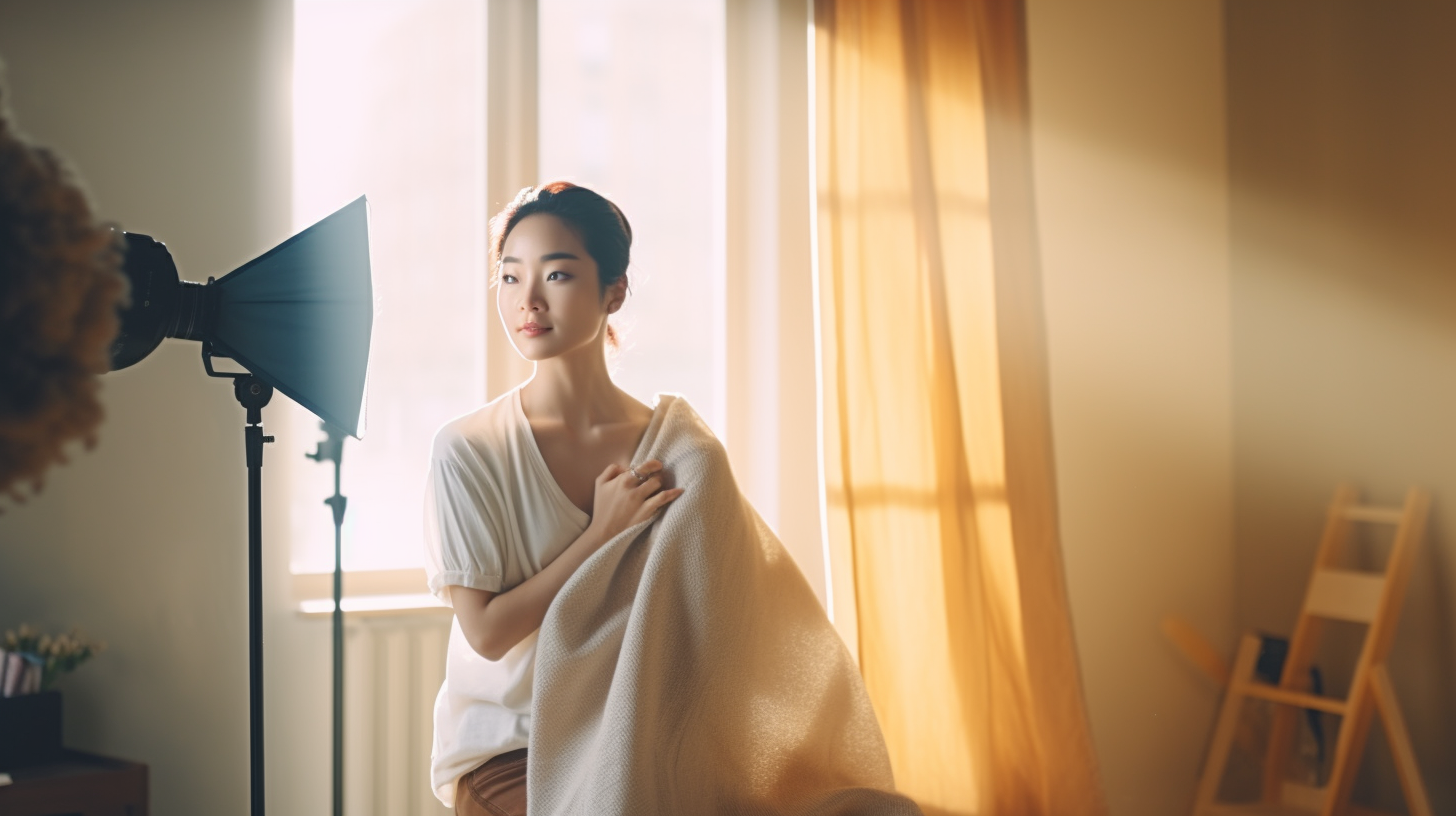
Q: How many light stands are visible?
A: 2